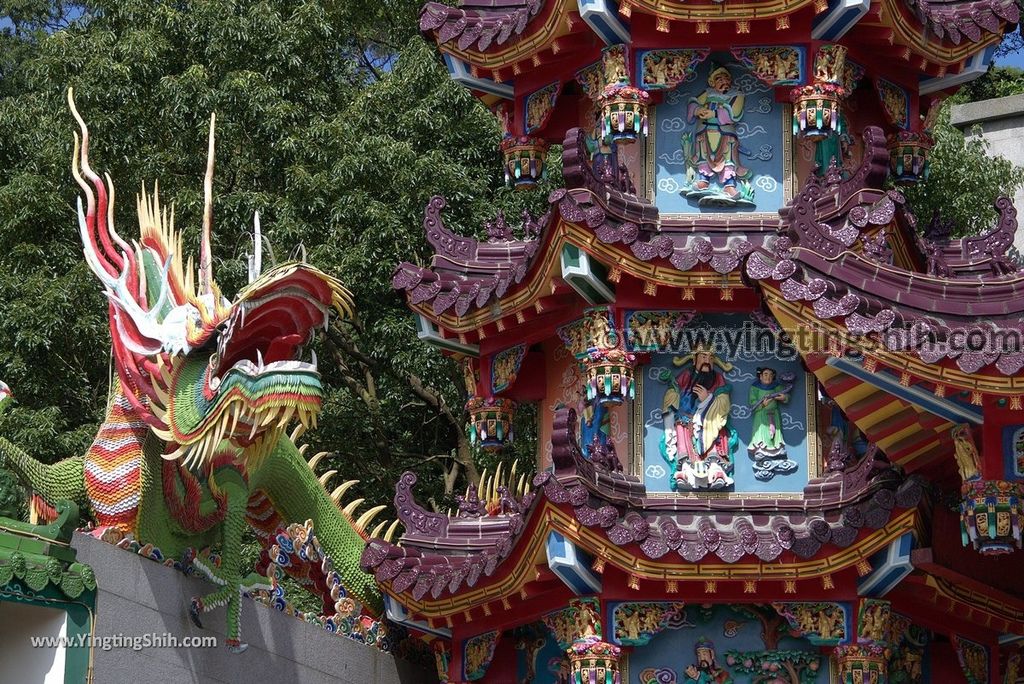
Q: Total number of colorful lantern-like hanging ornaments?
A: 9